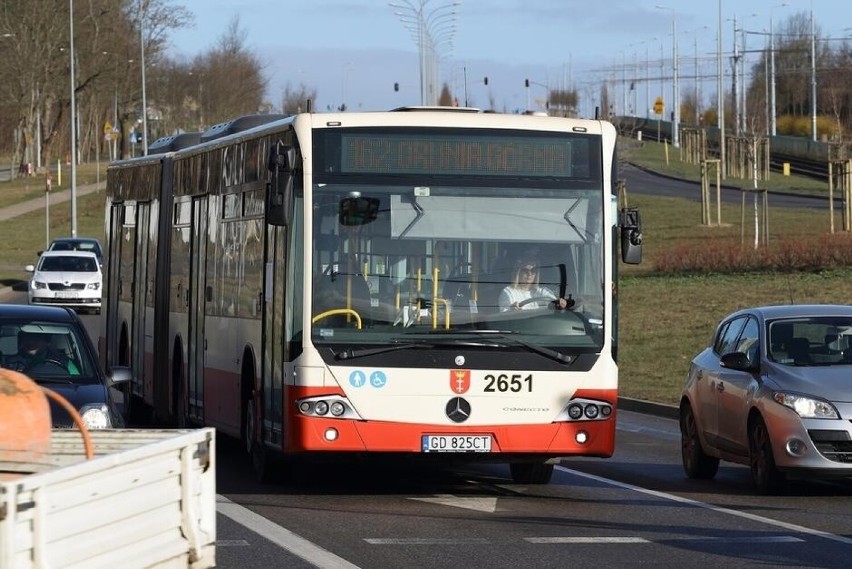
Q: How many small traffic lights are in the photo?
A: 3